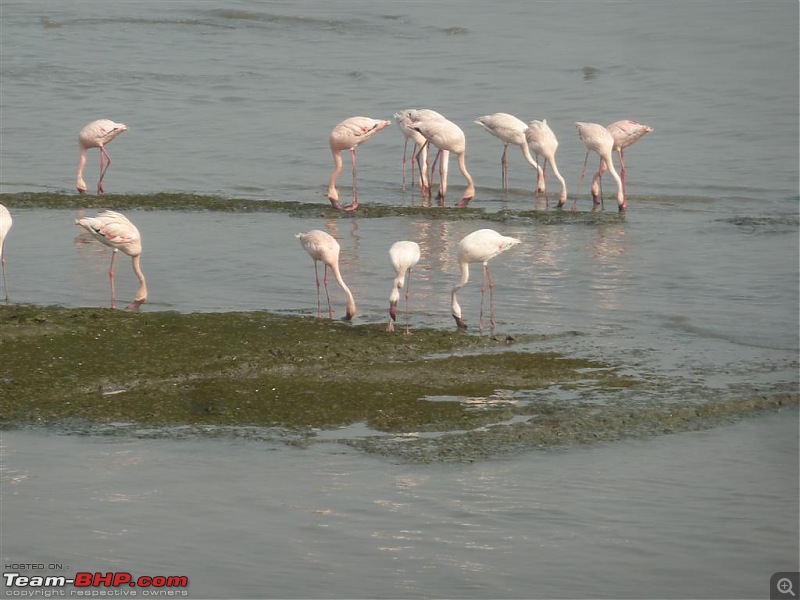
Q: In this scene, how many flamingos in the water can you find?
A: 14